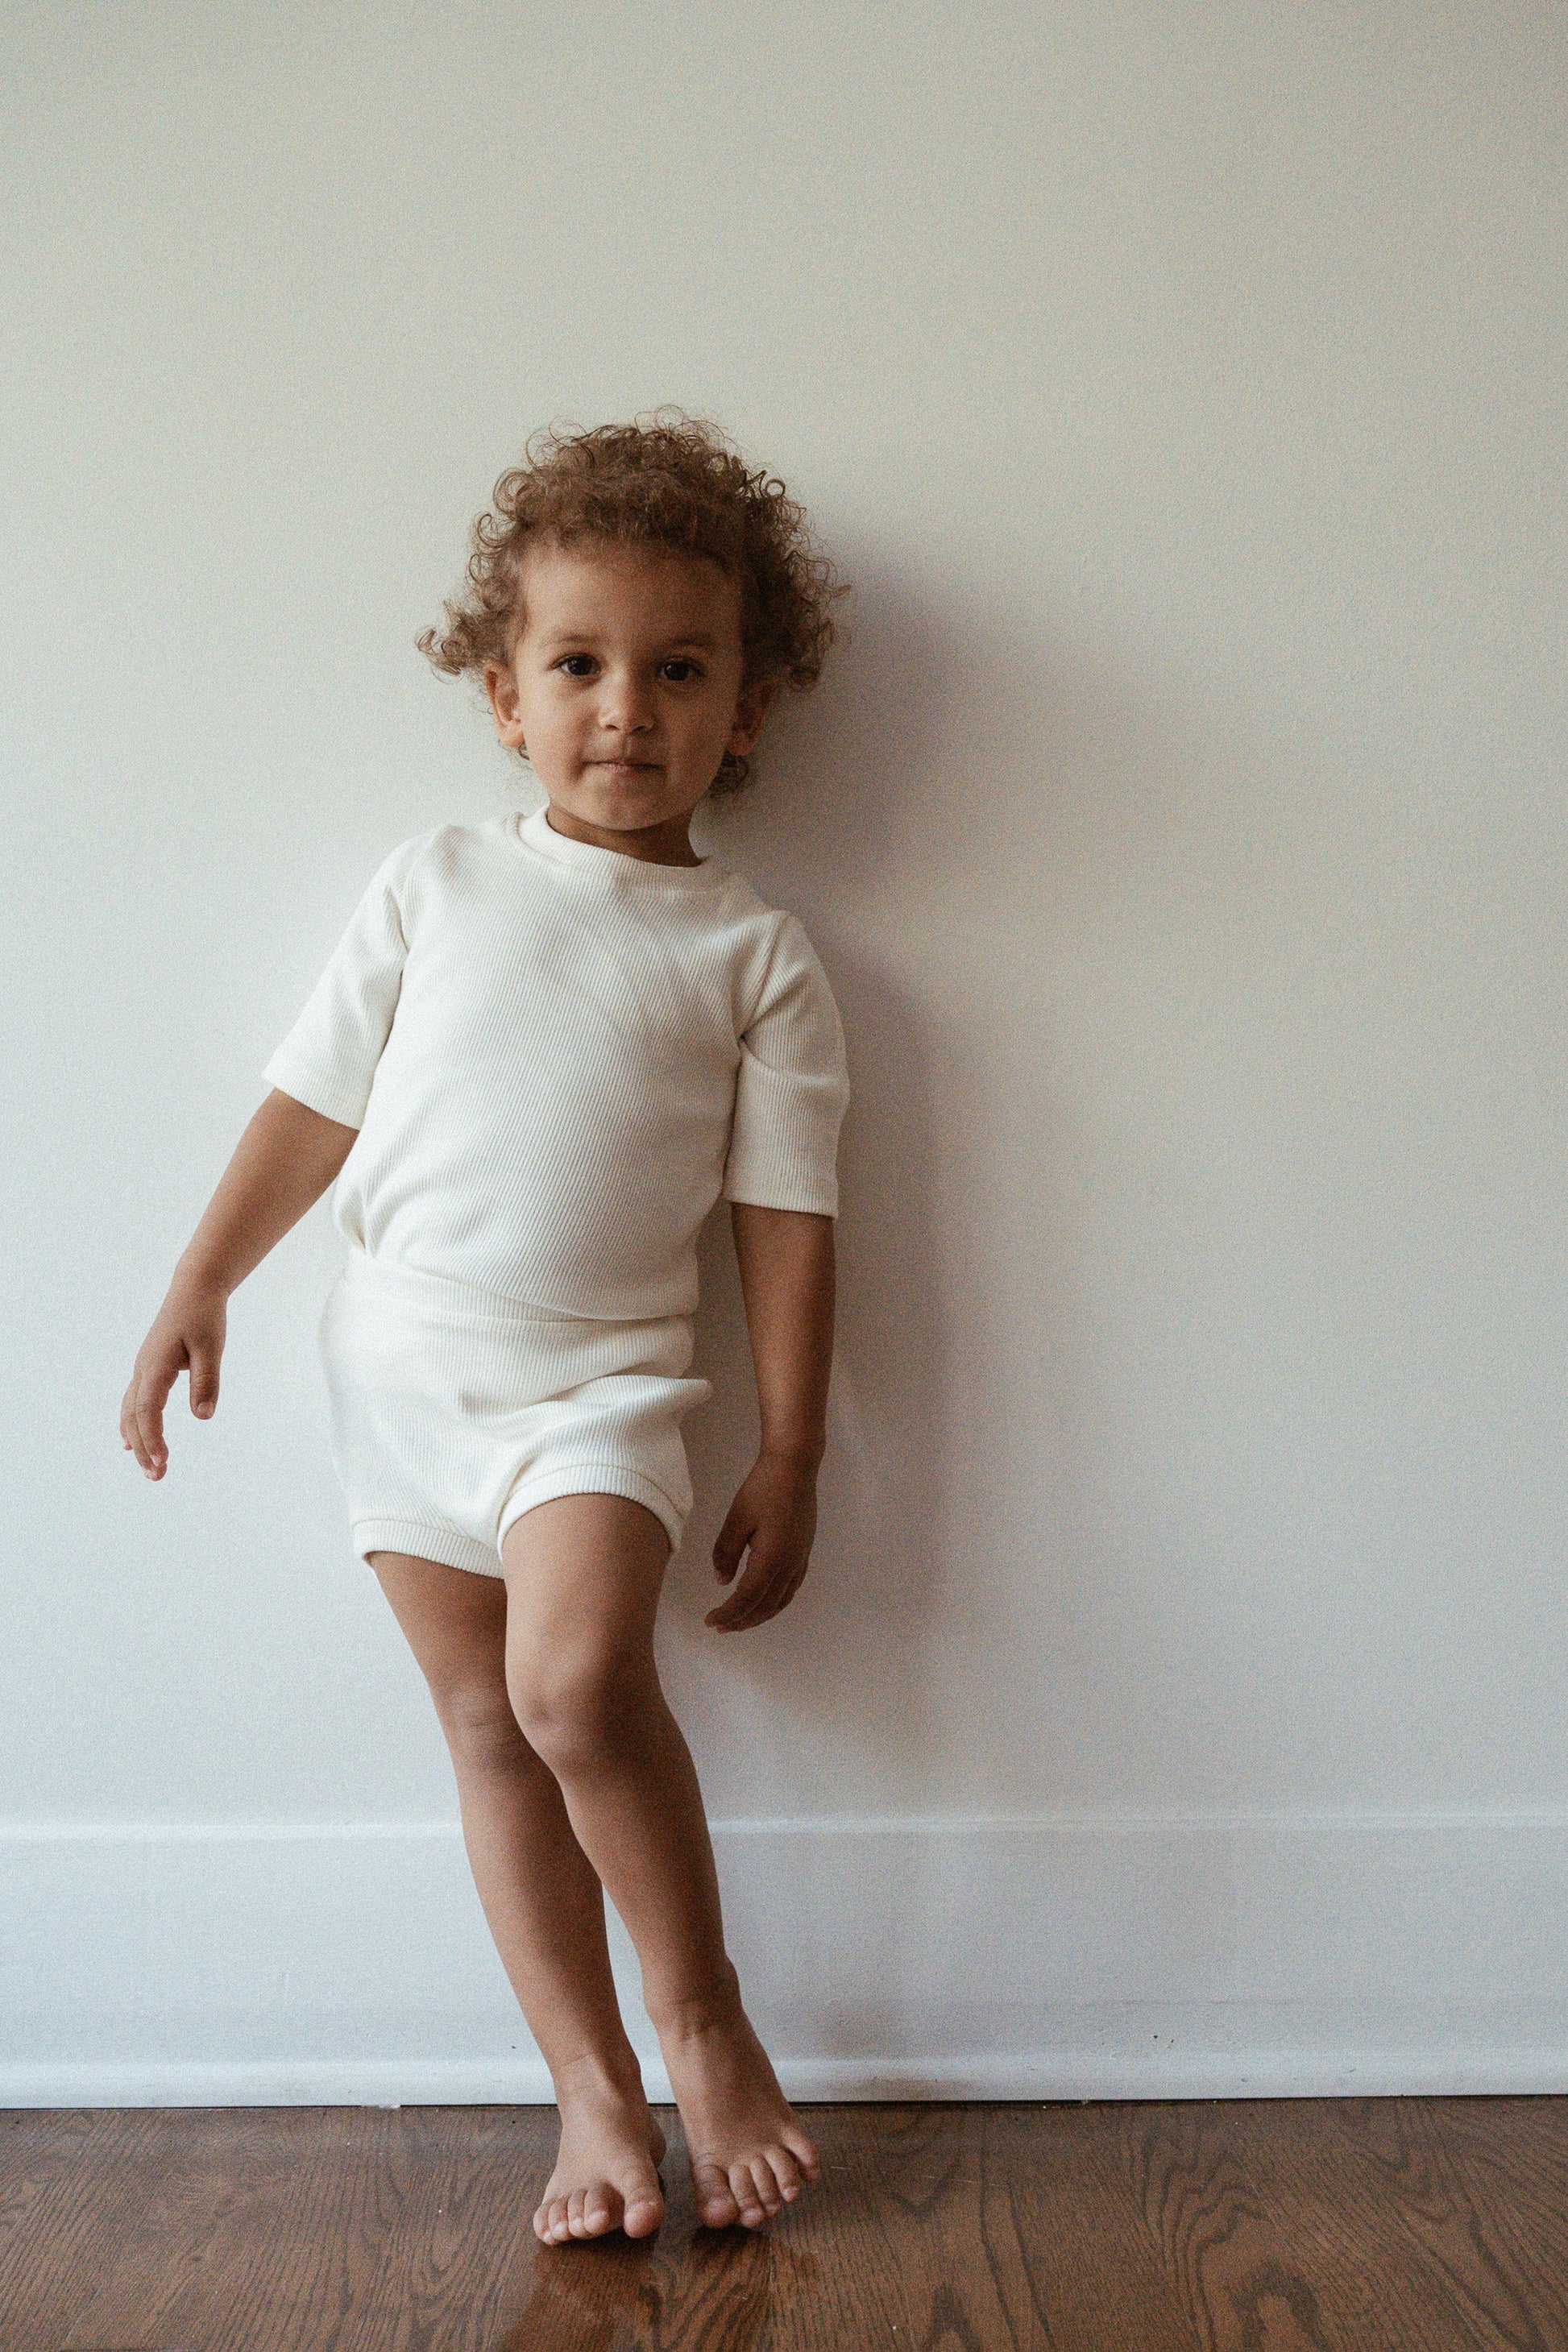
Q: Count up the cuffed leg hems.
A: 2